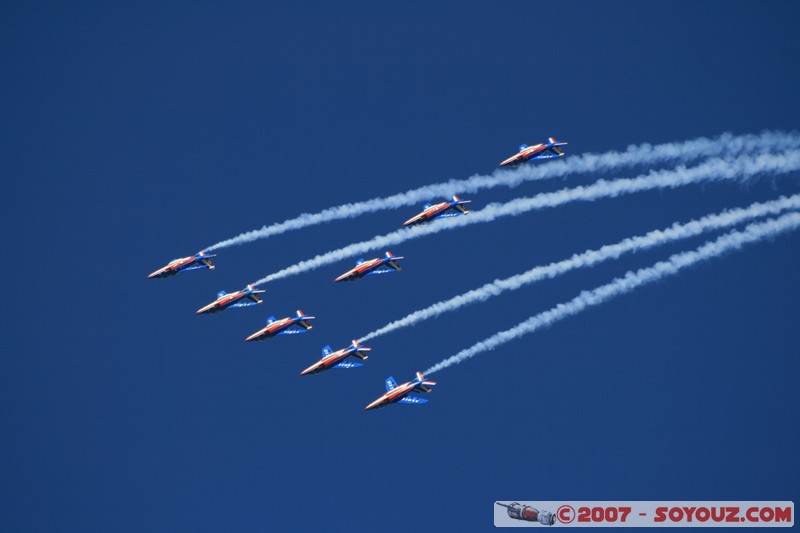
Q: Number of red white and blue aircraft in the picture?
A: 8